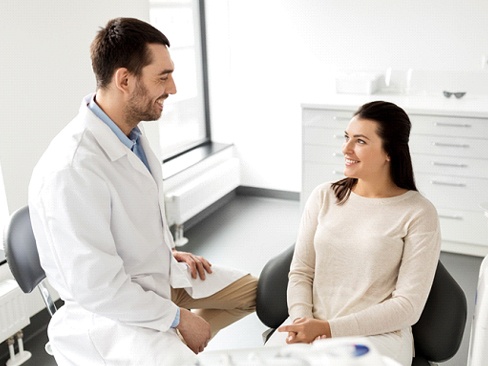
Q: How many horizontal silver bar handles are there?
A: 9